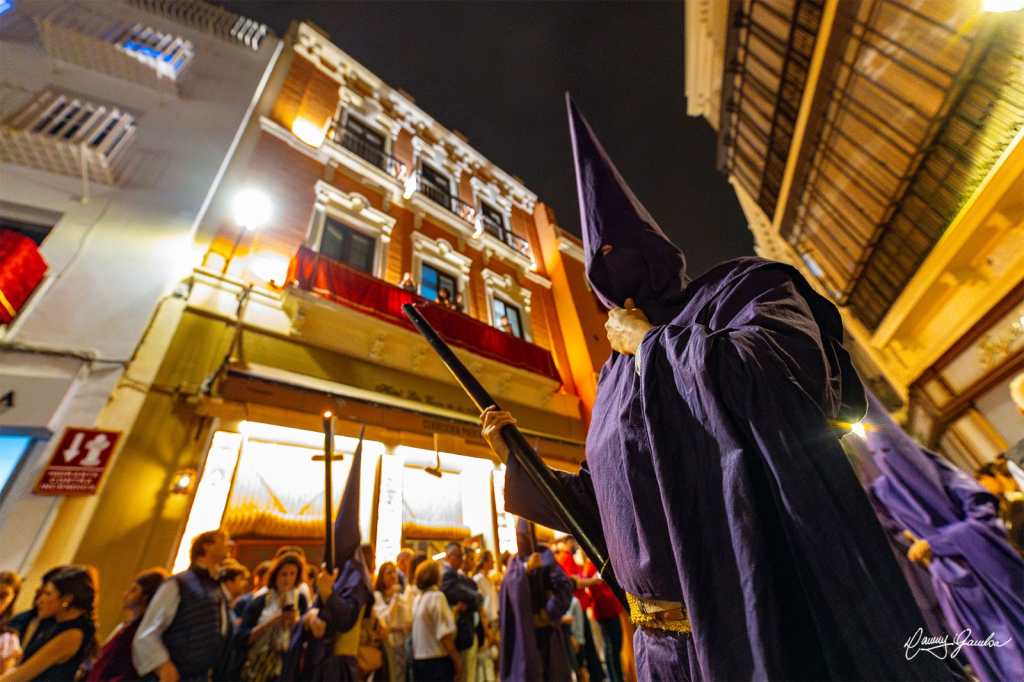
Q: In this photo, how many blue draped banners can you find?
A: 0